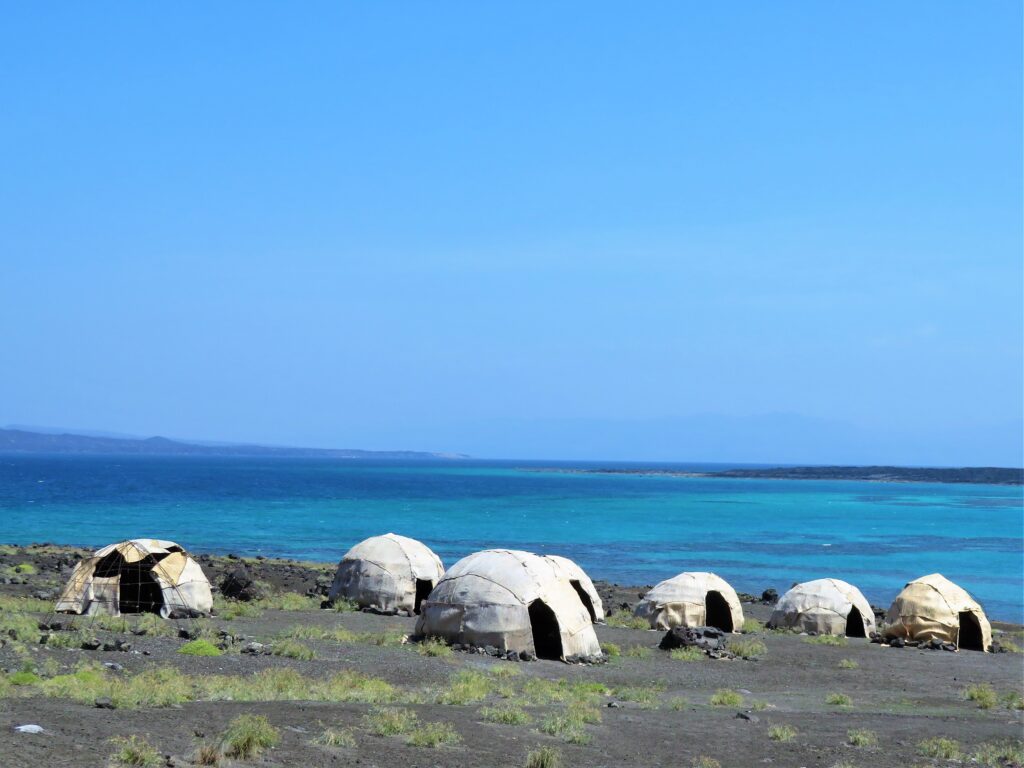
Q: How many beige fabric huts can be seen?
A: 7